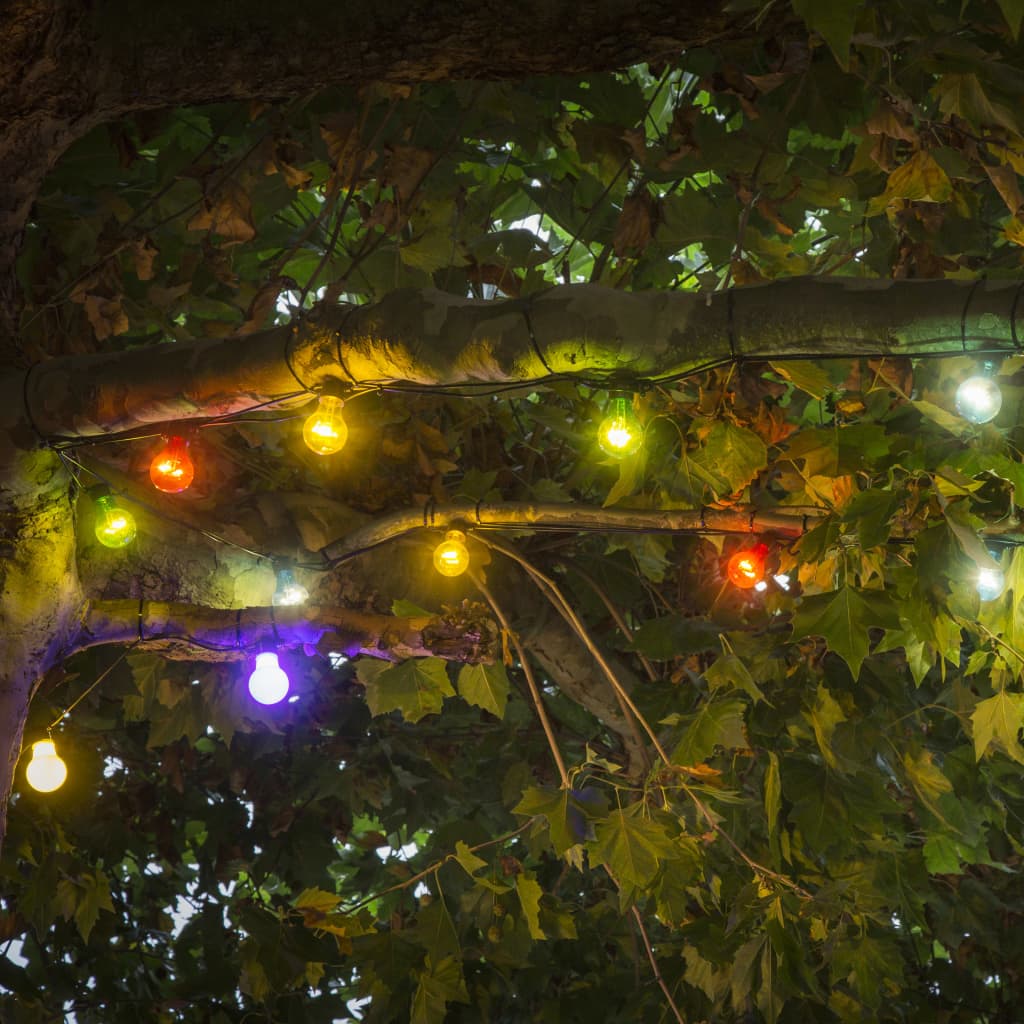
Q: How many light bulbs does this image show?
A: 11